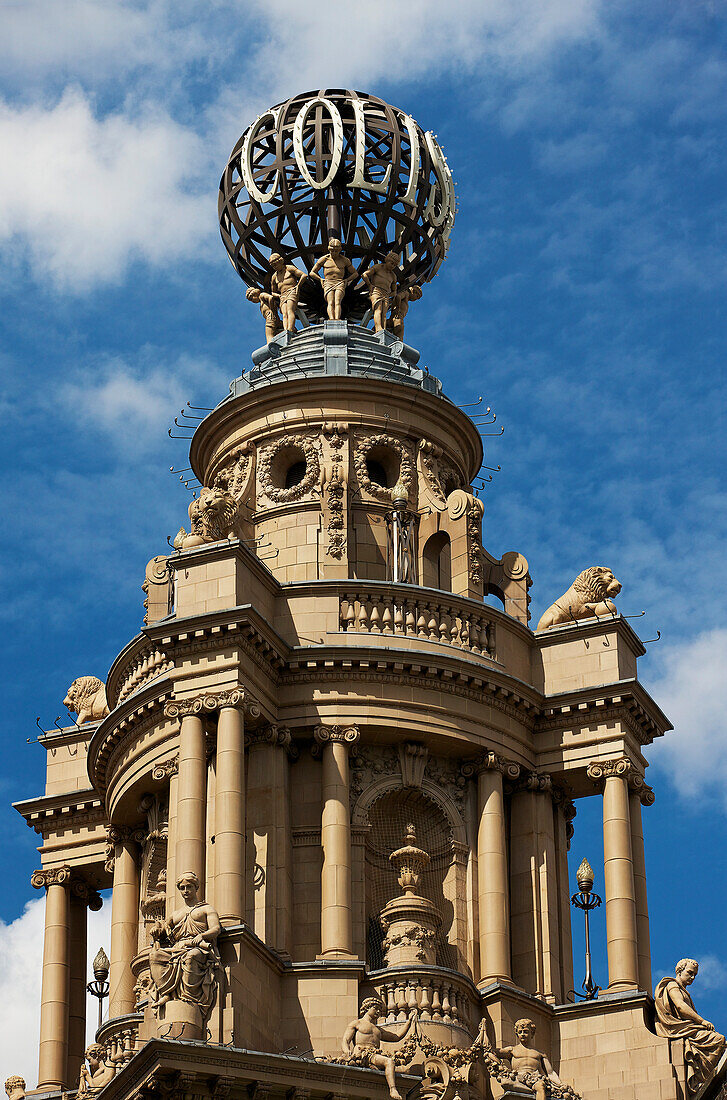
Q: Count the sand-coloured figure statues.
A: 11